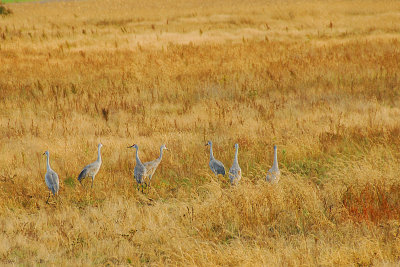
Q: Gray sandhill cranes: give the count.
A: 7